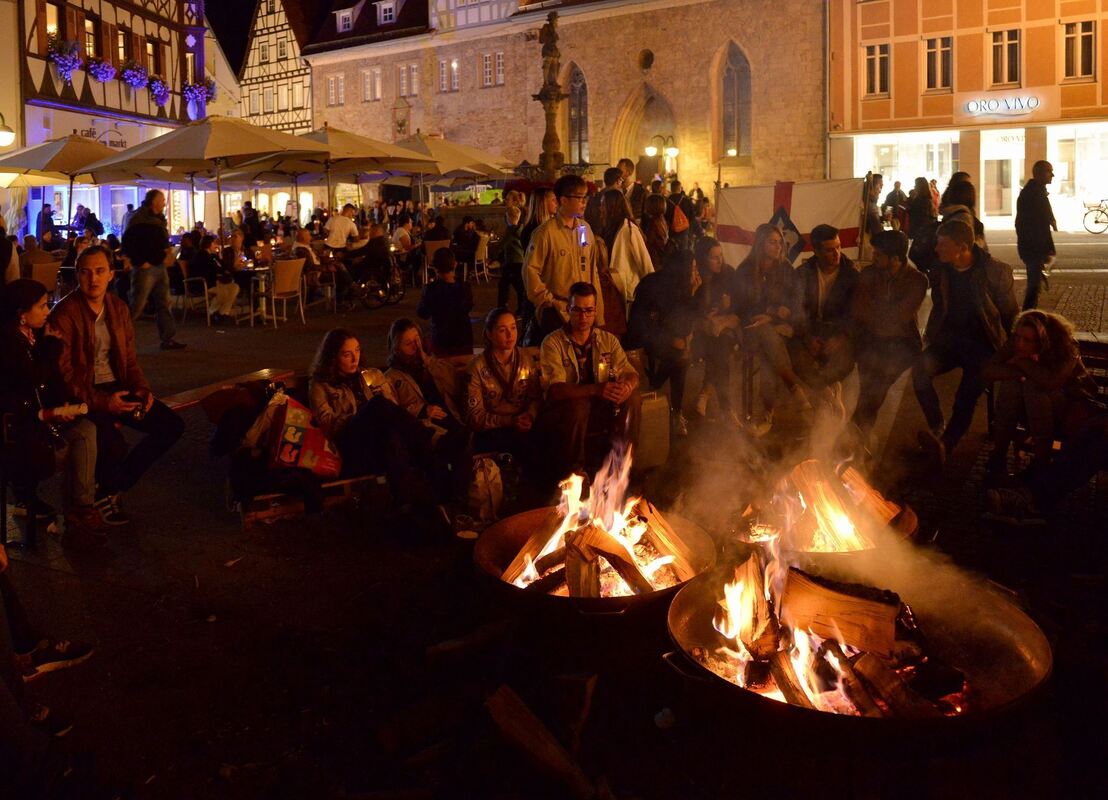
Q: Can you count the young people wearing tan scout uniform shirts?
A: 5